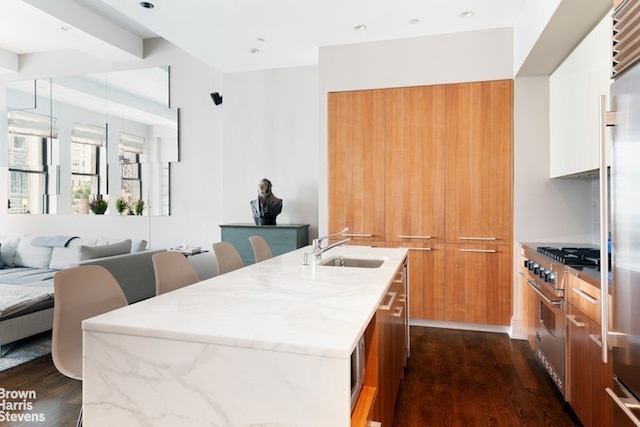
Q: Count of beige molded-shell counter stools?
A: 4